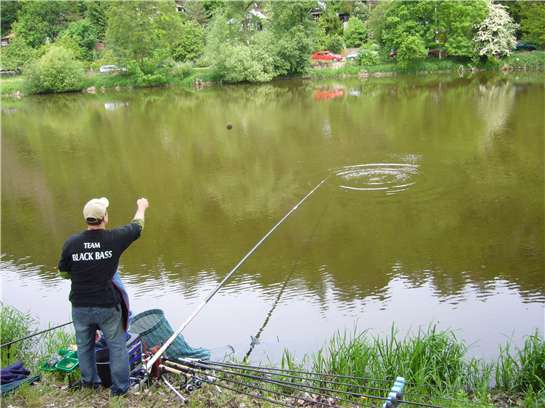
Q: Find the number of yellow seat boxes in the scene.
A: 0